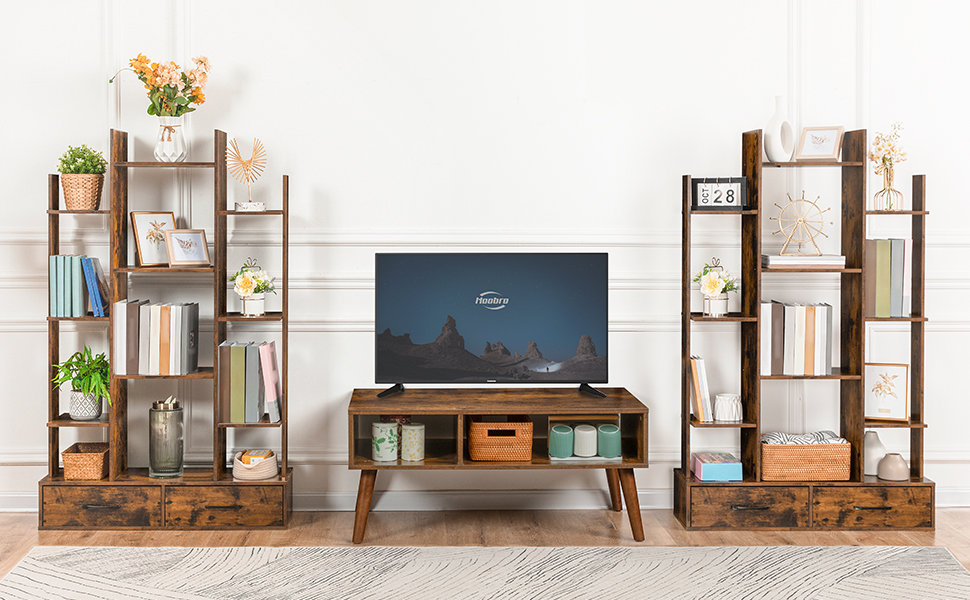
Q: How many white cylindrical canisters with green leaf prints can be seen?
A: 1